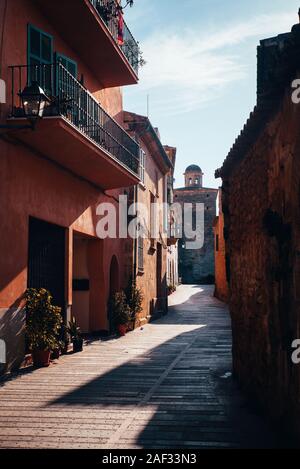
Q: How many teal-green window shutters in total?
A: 2